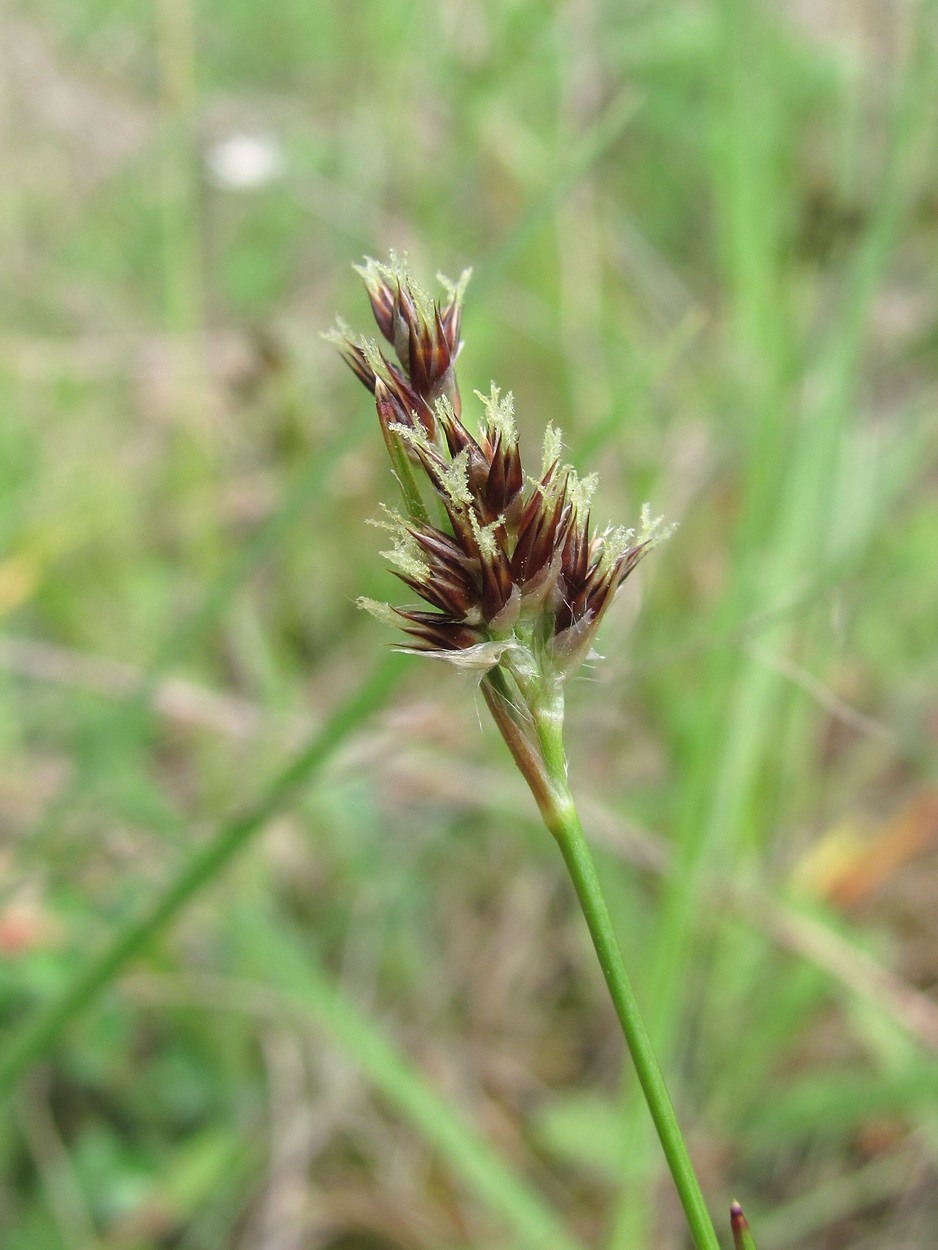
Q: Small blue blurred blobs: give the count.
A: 0